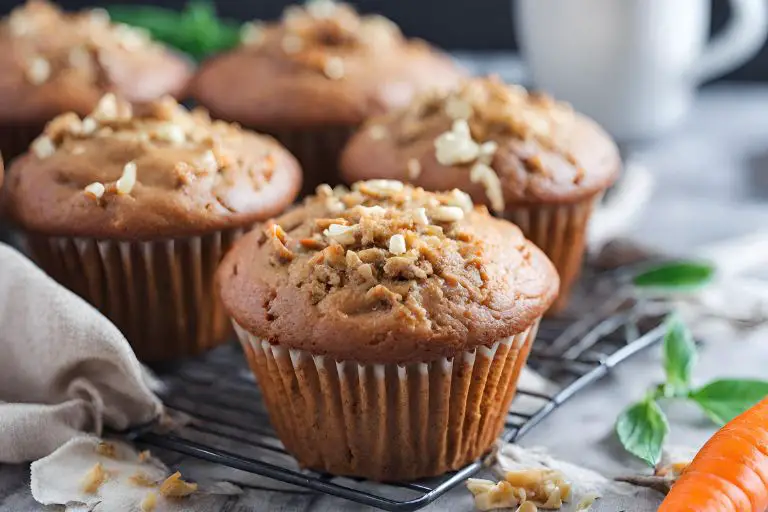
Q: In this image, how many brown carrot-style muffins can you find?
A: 5